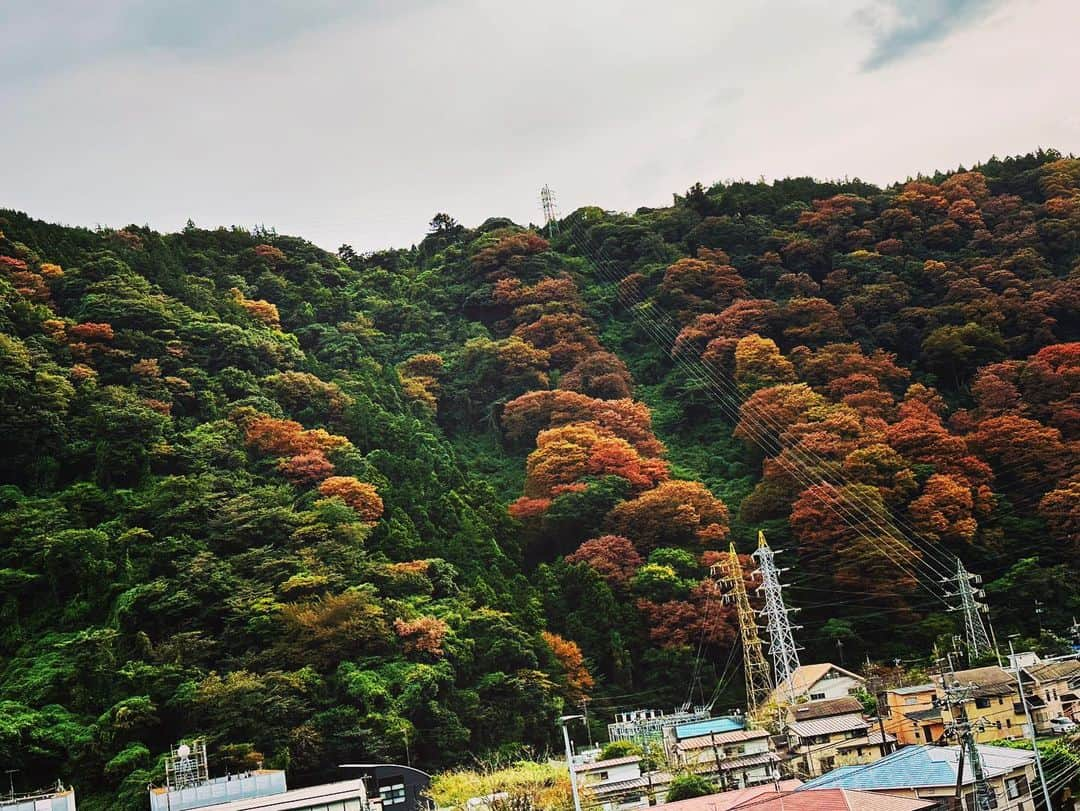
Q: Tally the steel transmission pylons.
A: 4